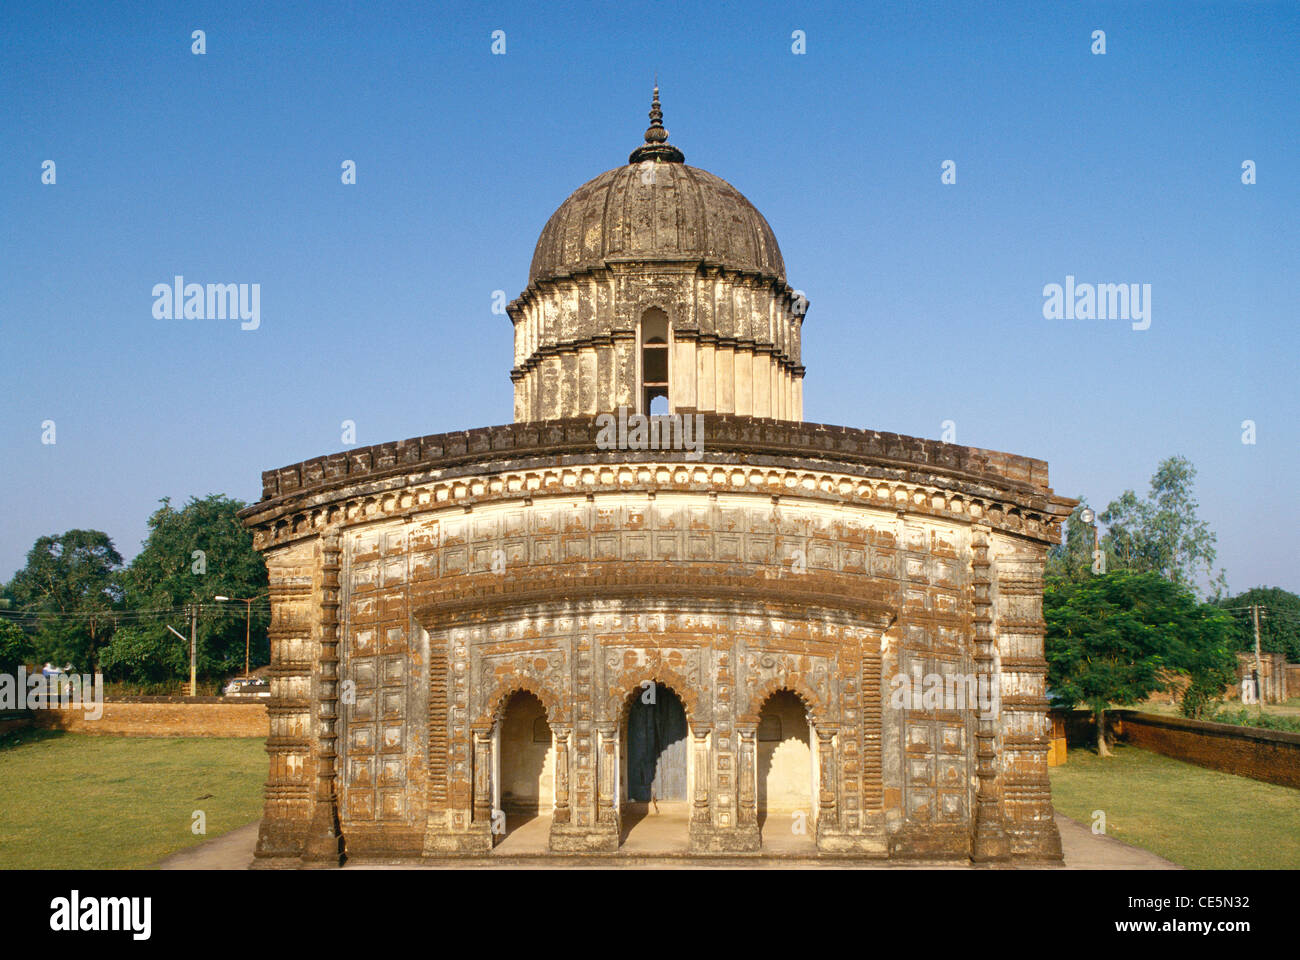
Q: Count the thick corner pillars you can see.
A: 2